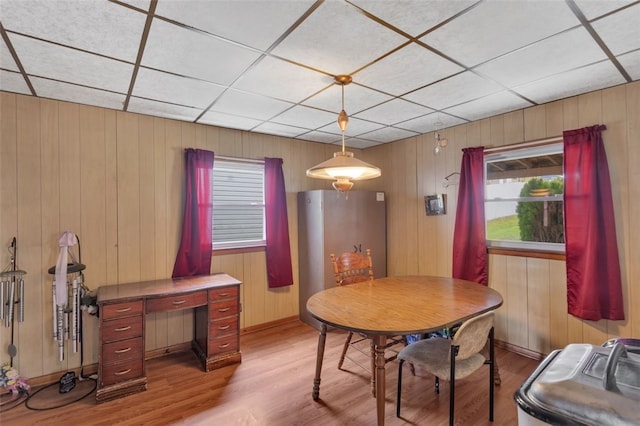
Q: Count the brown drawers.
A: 9